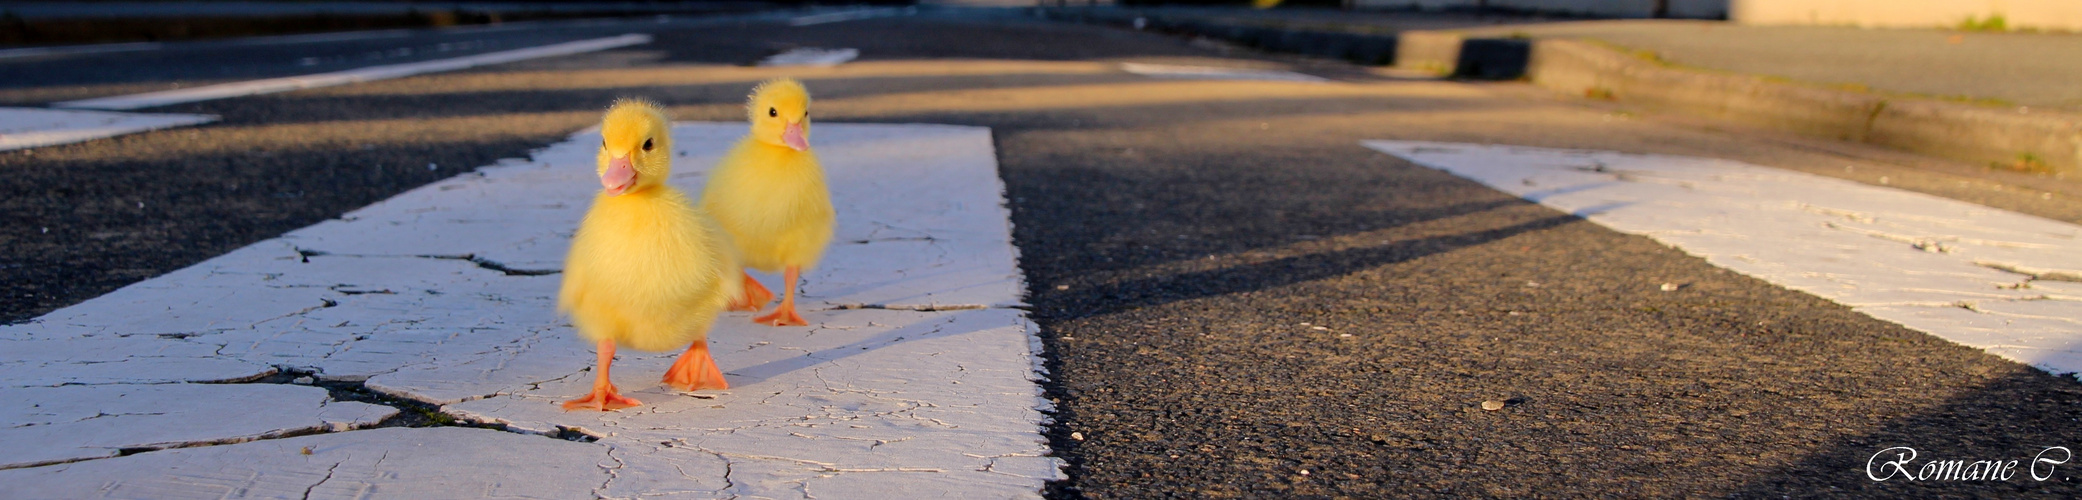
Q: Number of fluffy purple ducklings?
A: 0